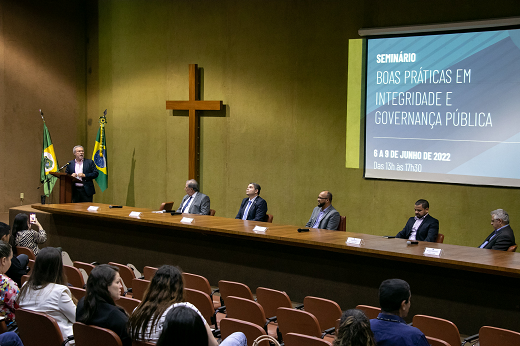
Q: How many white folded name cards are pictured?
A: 6